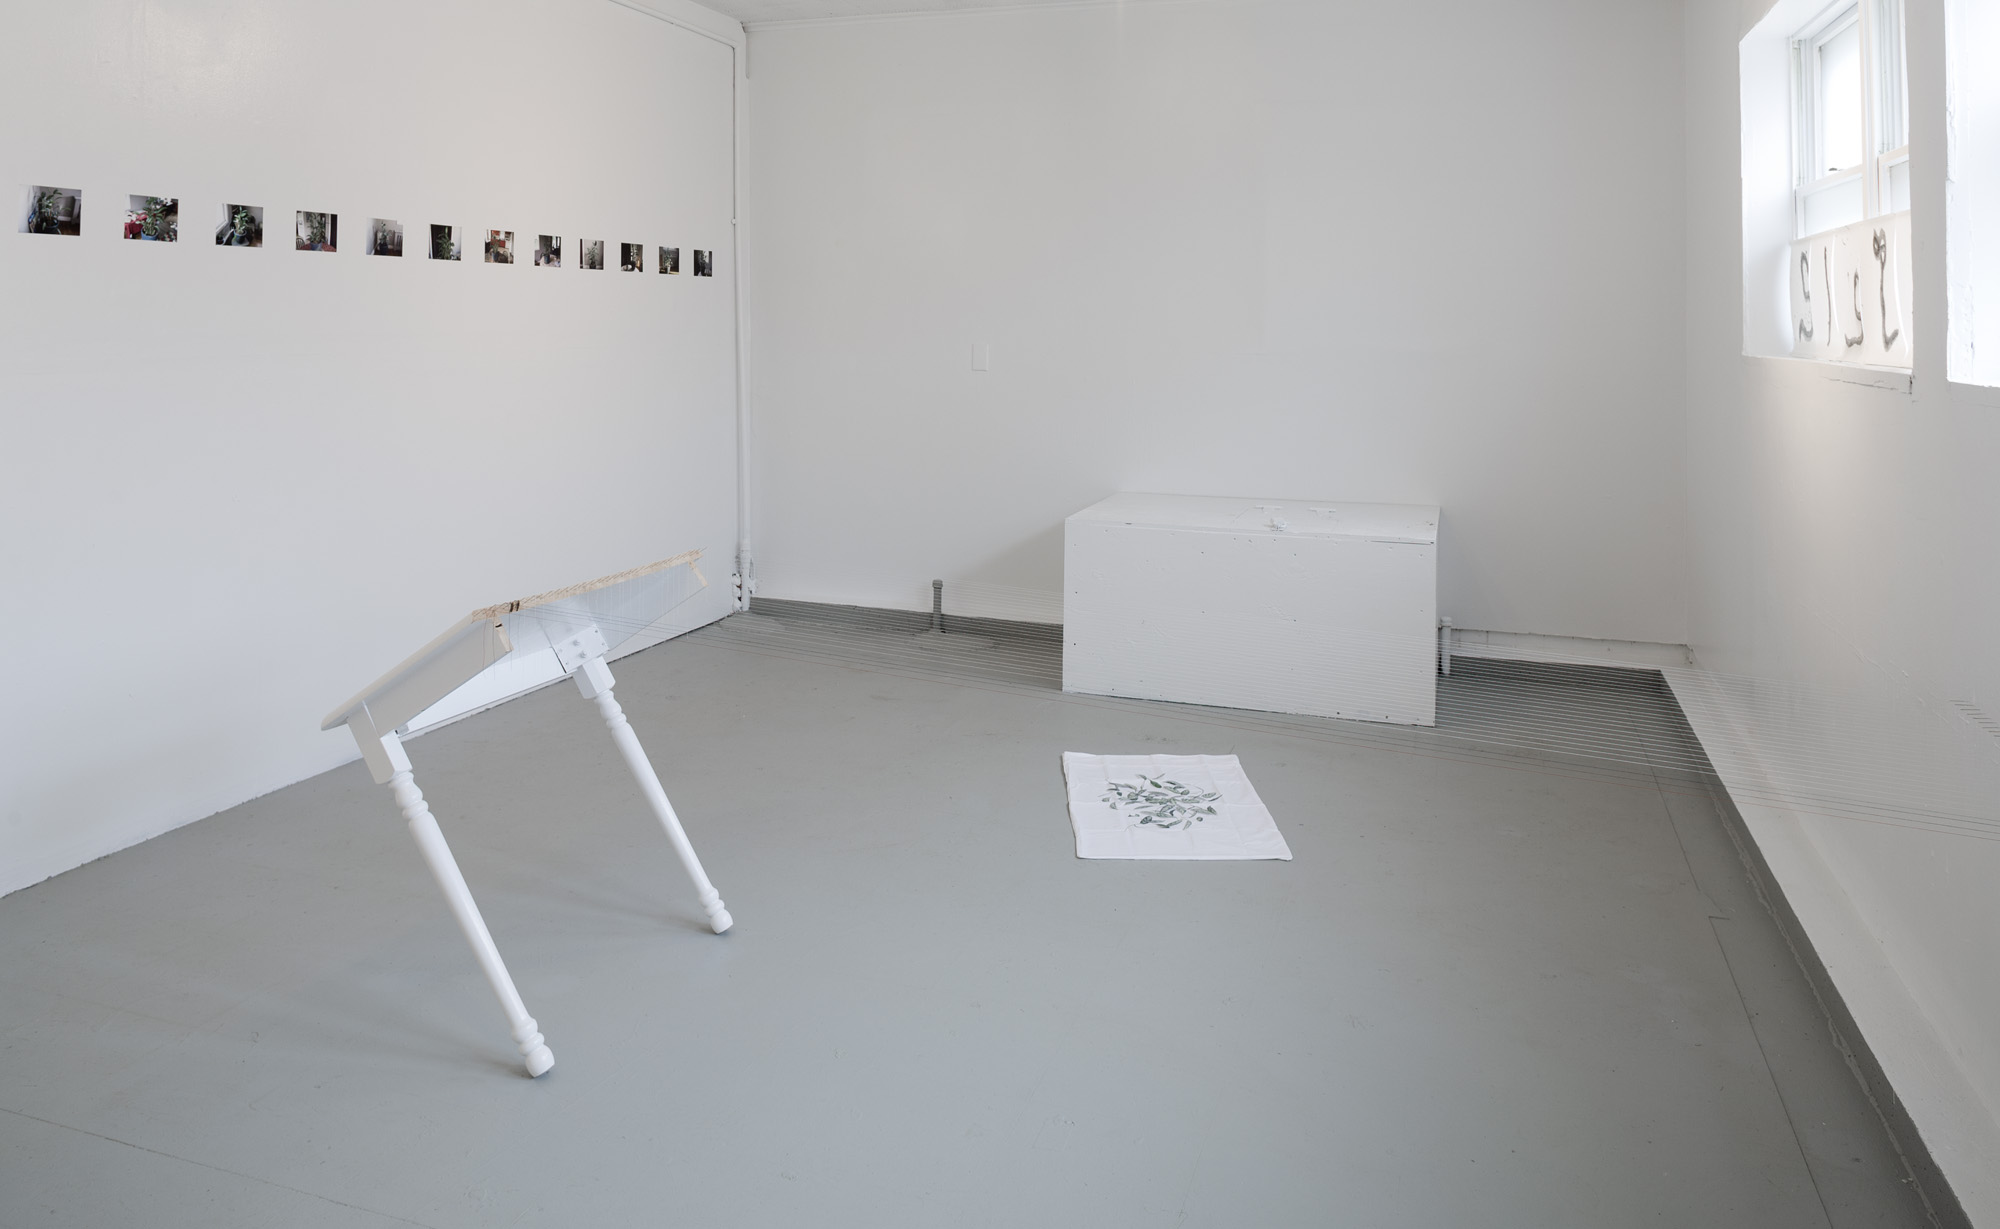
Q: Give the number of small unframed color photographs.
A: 12